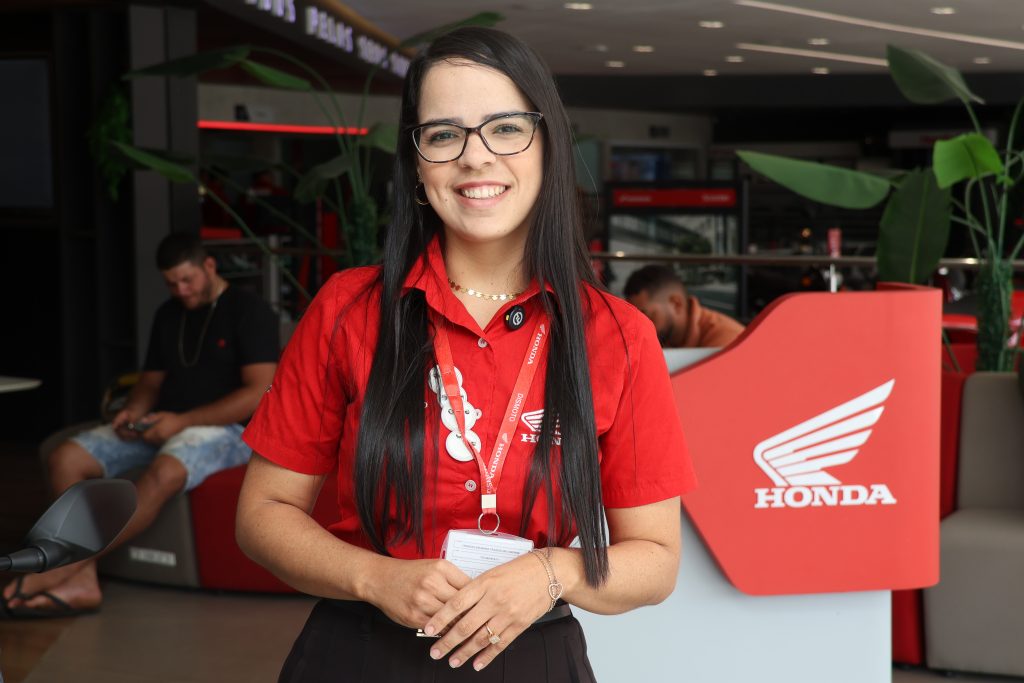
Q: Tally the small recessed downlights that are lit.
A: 10